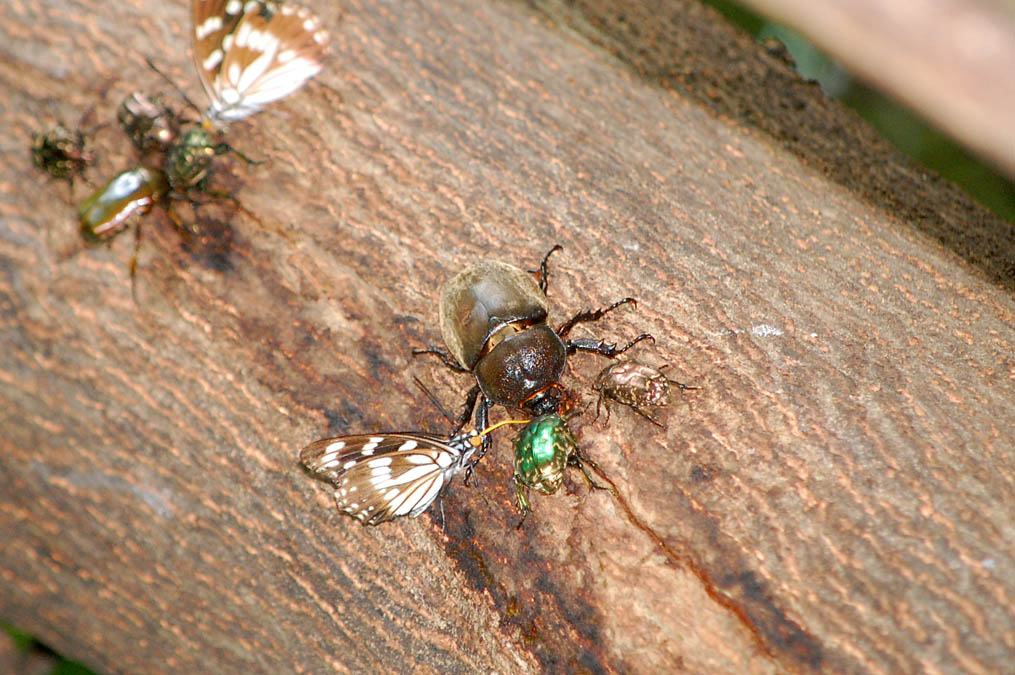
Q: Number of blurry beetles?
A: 4